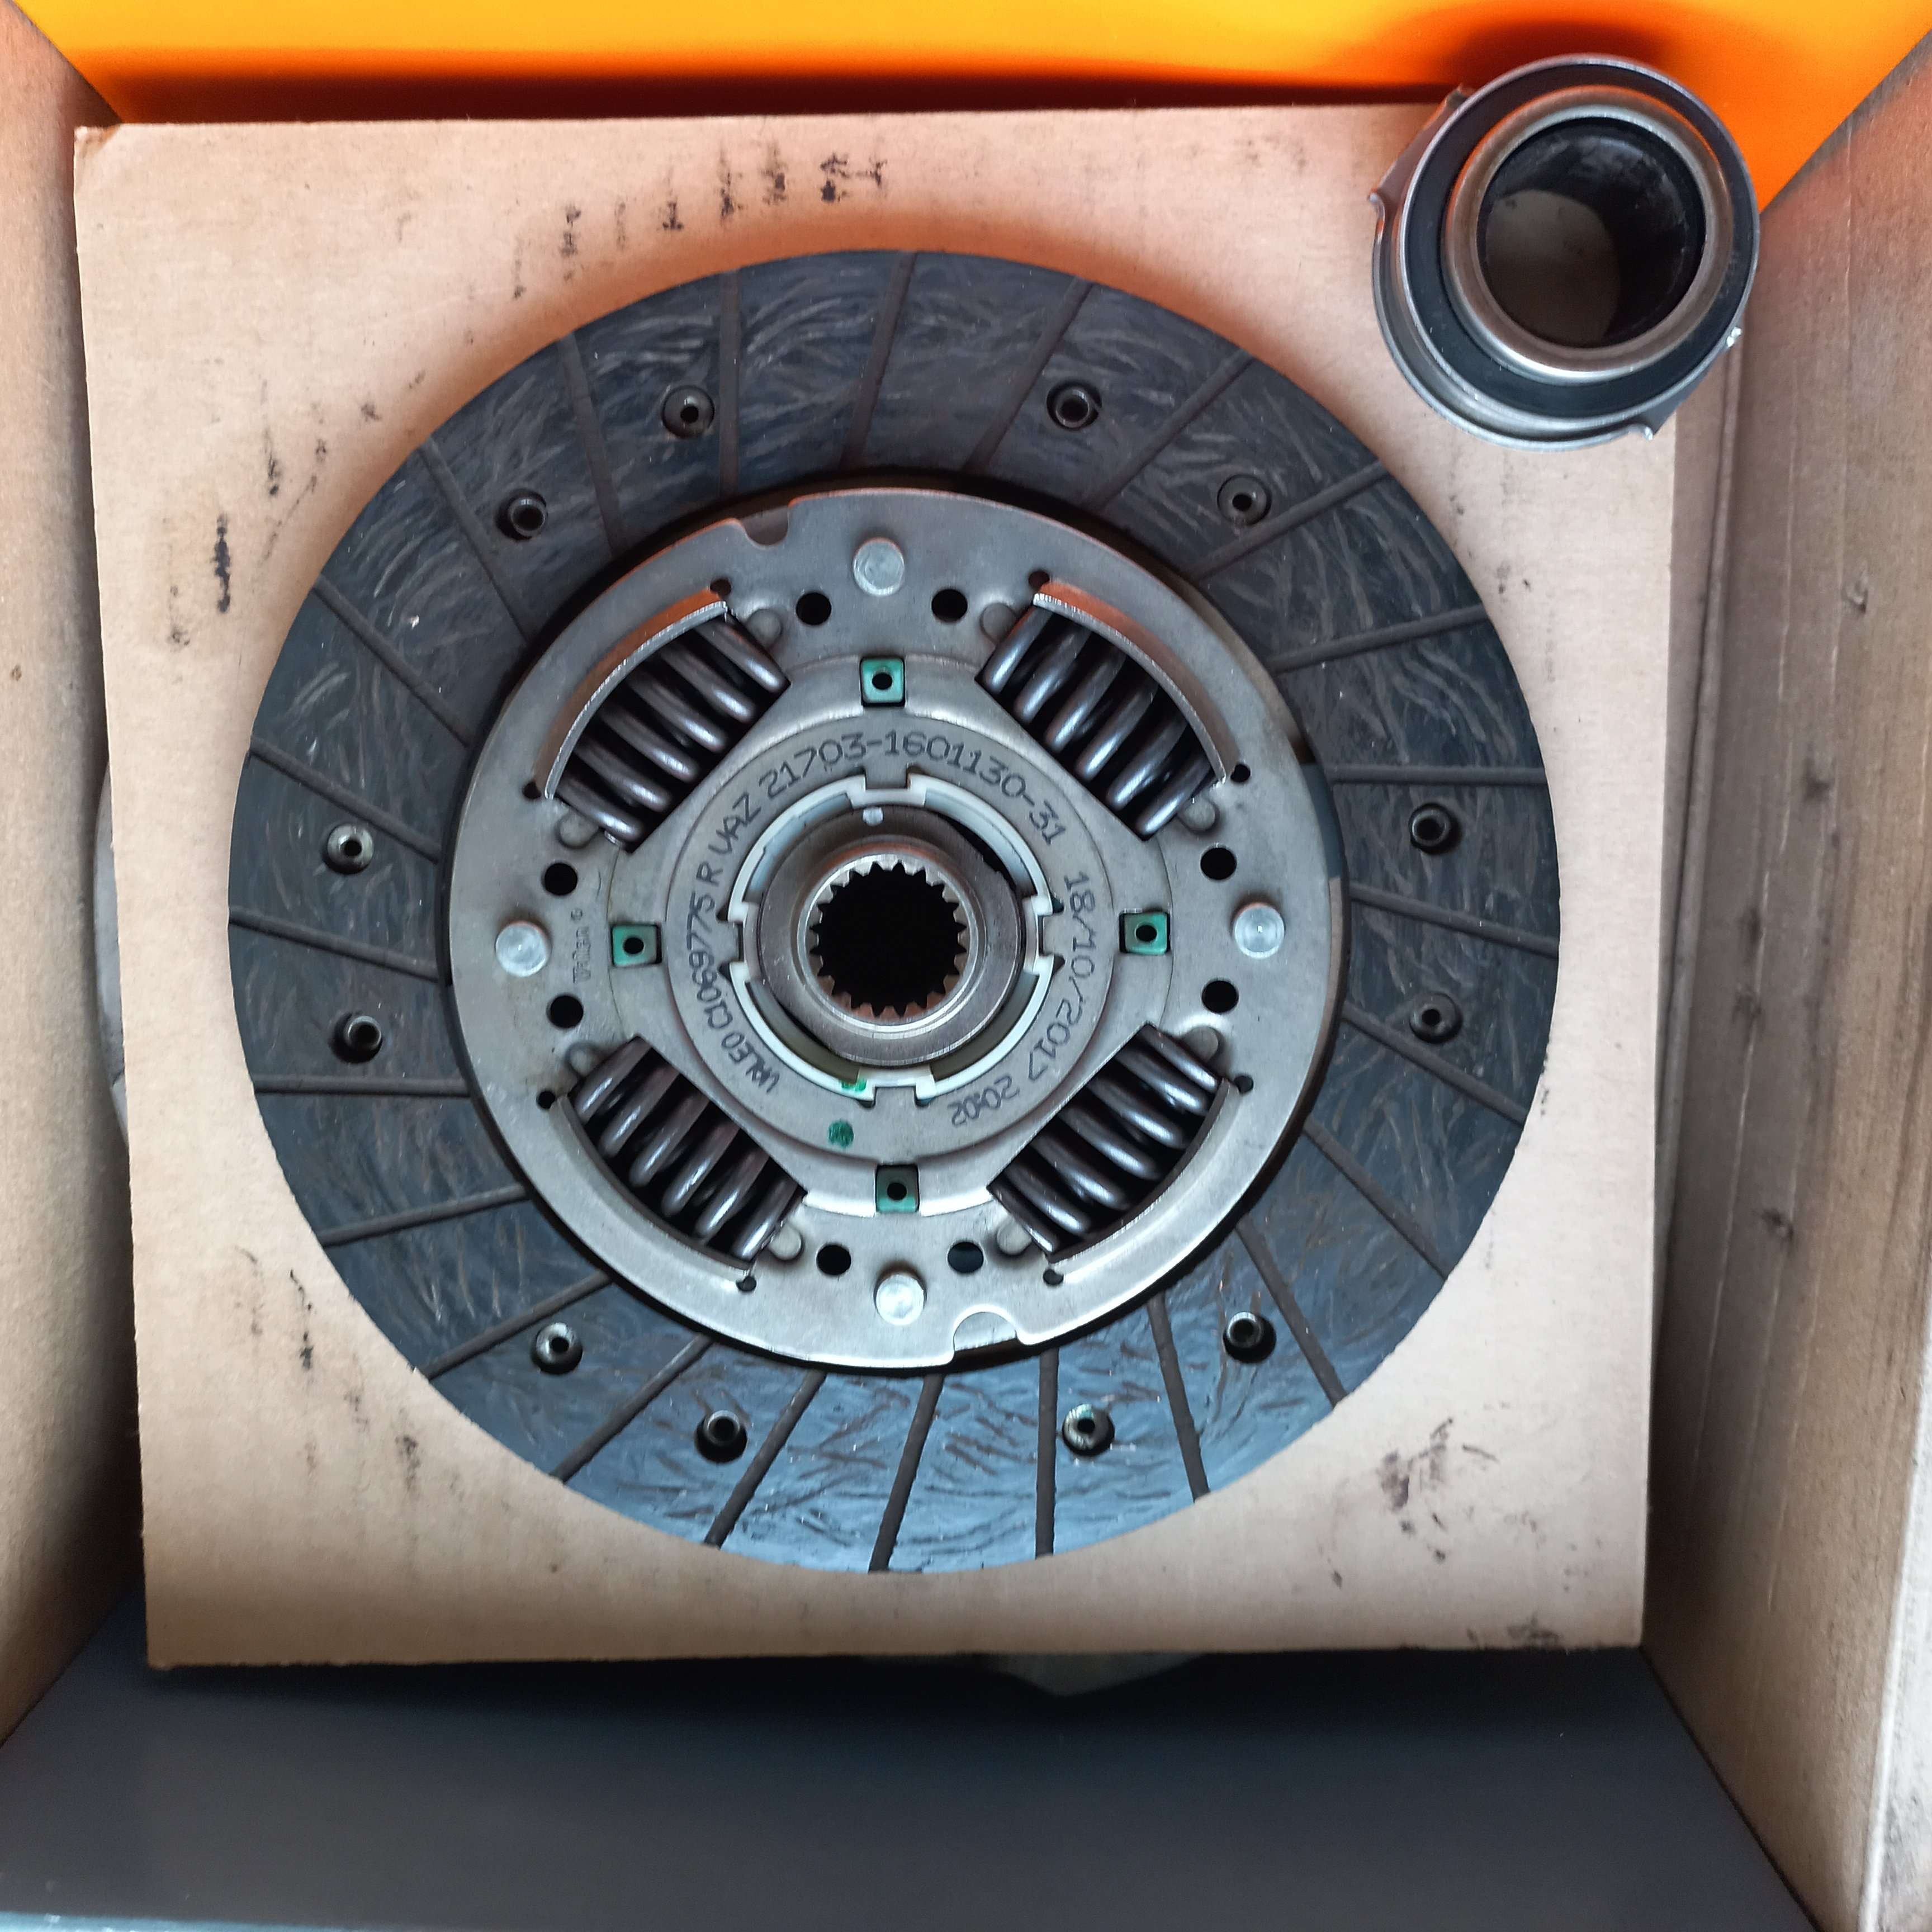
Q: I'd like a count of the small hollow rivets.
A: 12